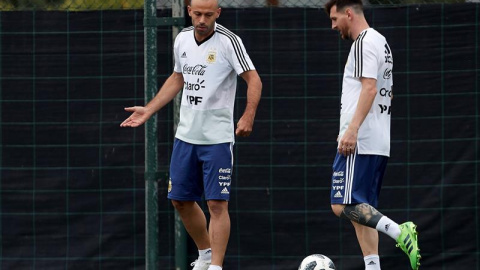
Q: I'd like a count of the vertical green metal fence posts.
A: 2